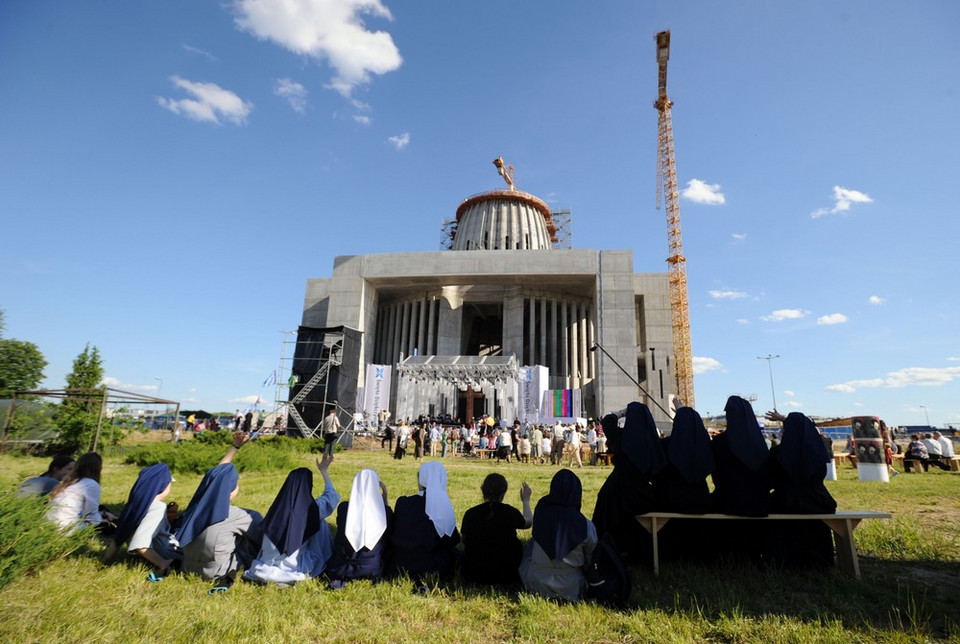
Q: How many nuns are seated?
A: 10